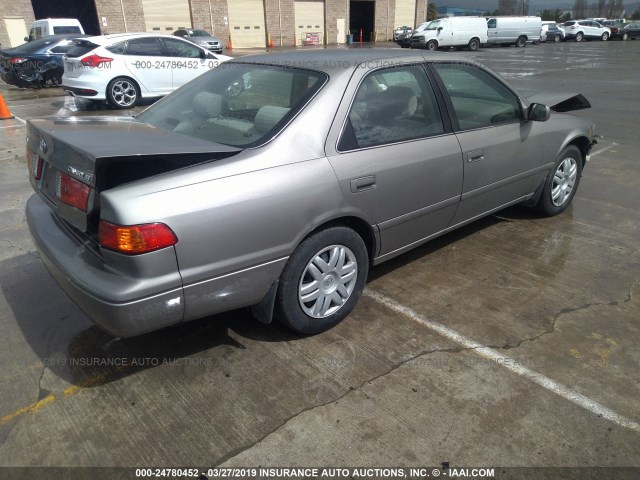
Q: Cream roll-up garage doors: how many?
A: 4